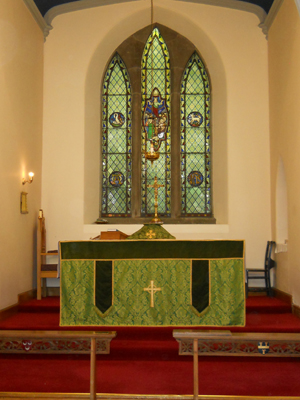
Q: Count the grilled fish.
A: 0